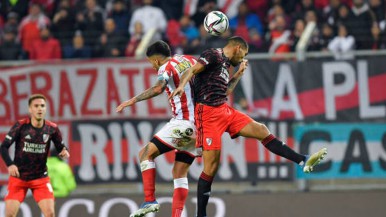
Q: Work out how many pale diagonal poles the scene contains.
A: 2